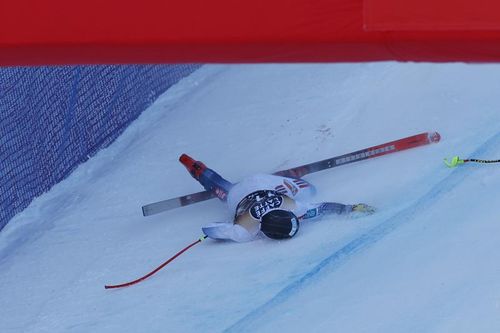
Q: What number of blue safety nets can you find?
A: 1